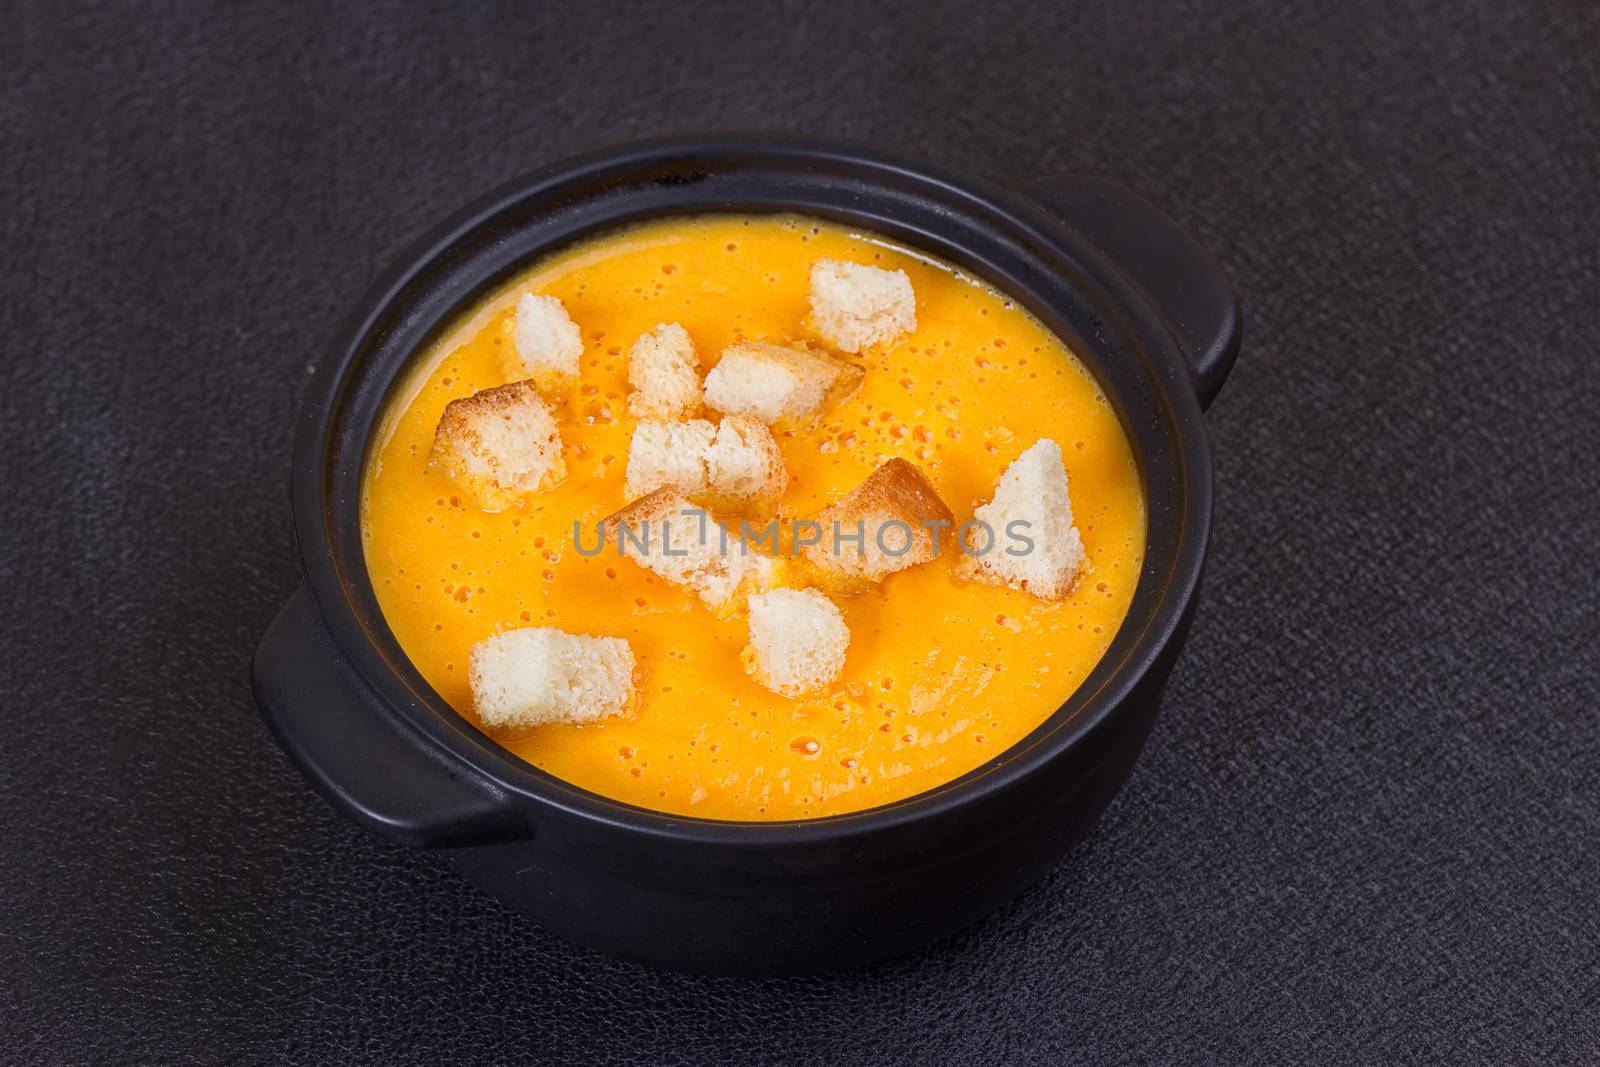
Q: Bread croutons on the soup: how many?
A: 11